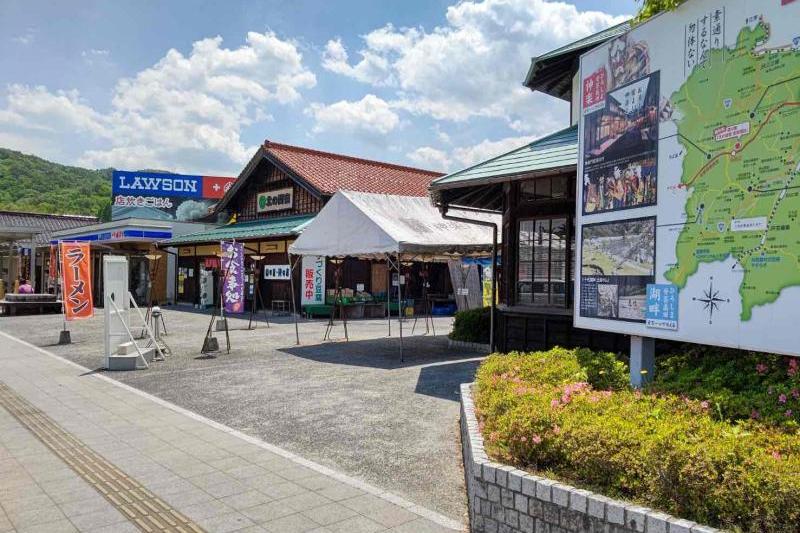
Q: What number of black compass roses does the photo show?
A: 1